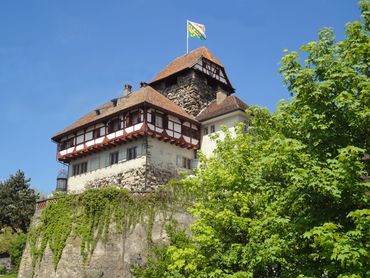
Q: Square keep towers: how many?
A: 1